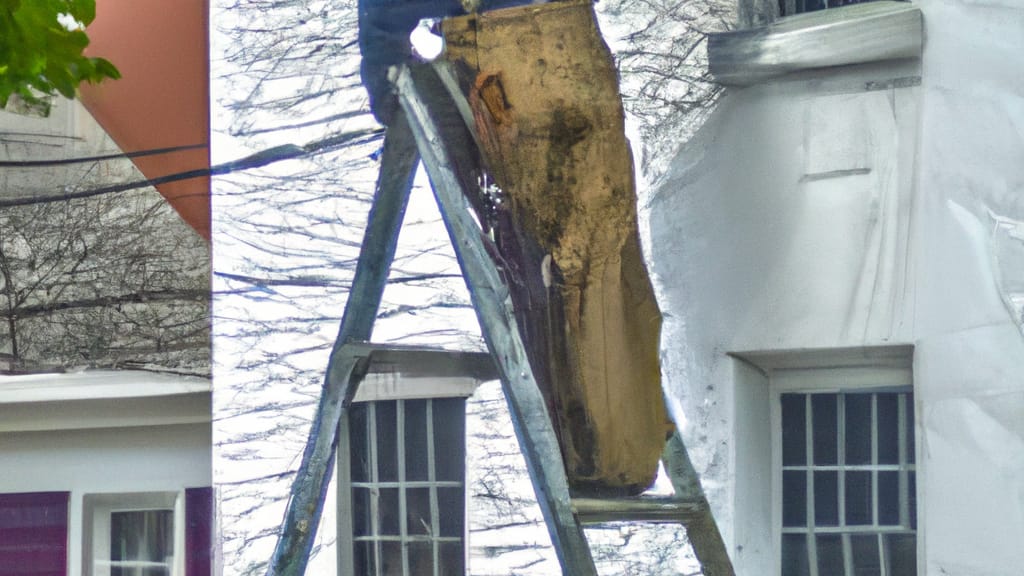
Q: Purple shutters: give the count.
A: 2